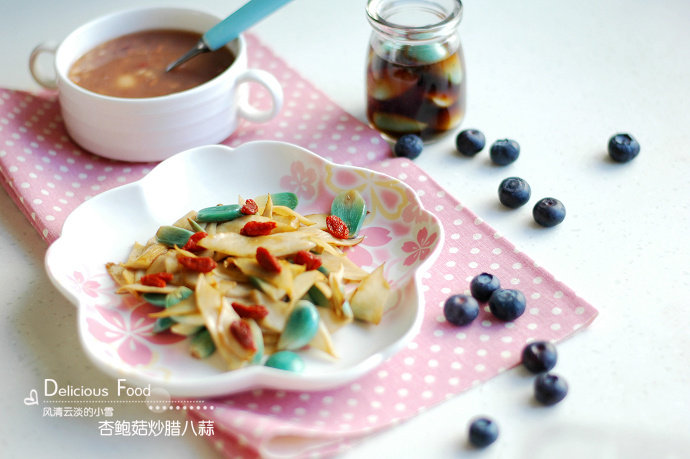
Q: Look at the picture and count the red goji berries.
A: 10